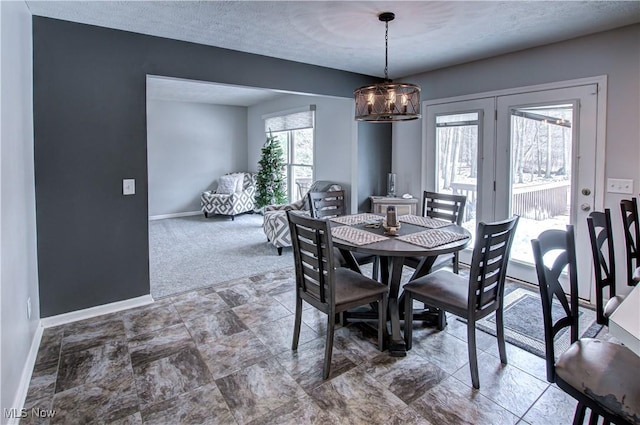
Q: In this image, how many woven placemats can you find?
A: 4